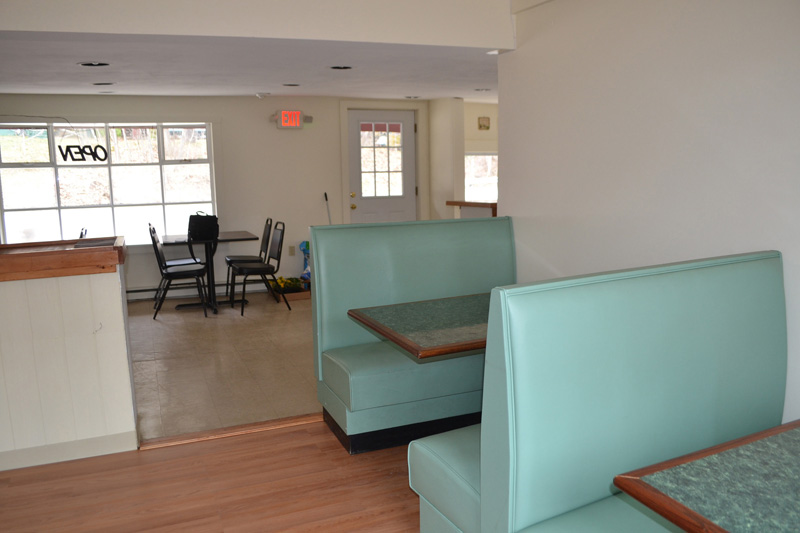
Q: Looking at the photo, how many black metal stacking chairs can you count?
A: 4